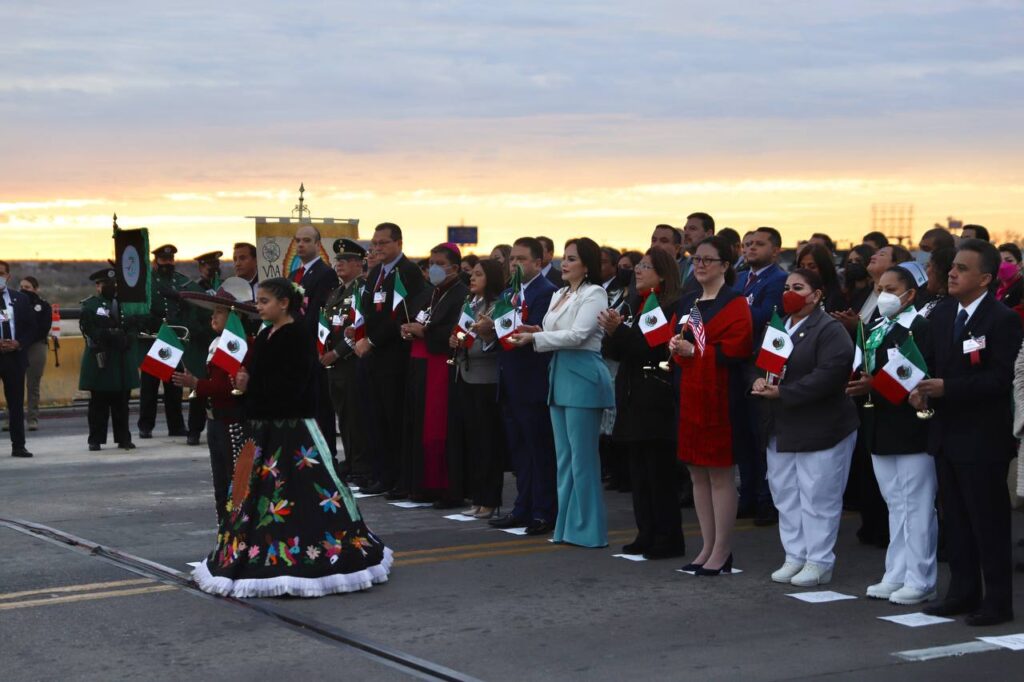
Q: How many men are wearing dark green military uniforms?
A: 4